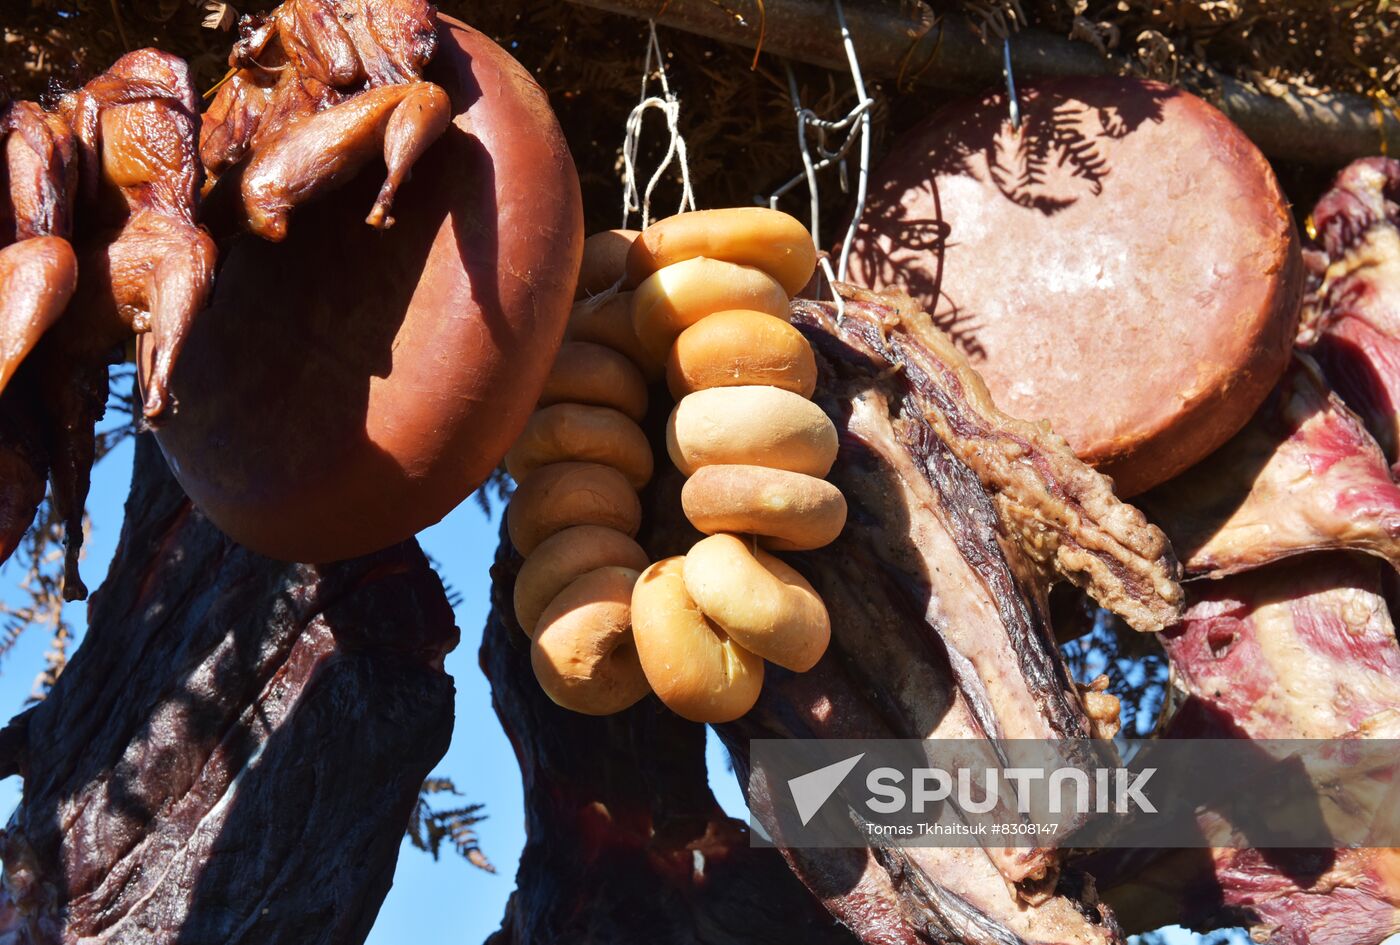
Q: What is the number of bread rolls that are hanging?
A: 14